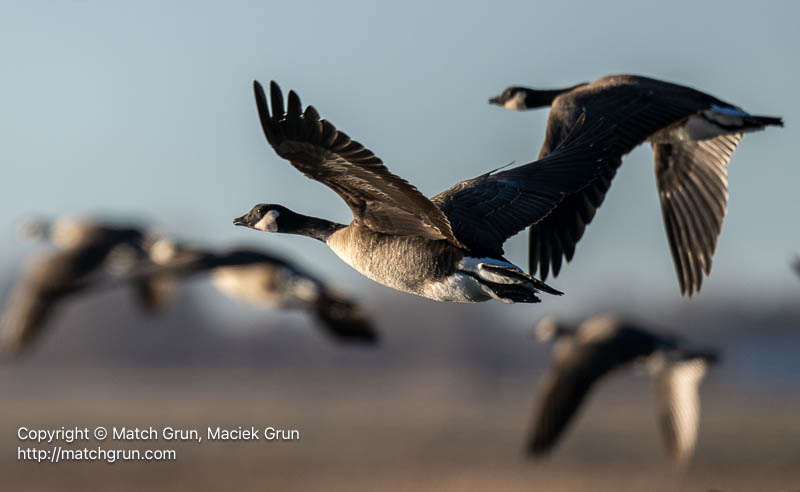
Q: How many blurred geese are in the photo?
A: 3